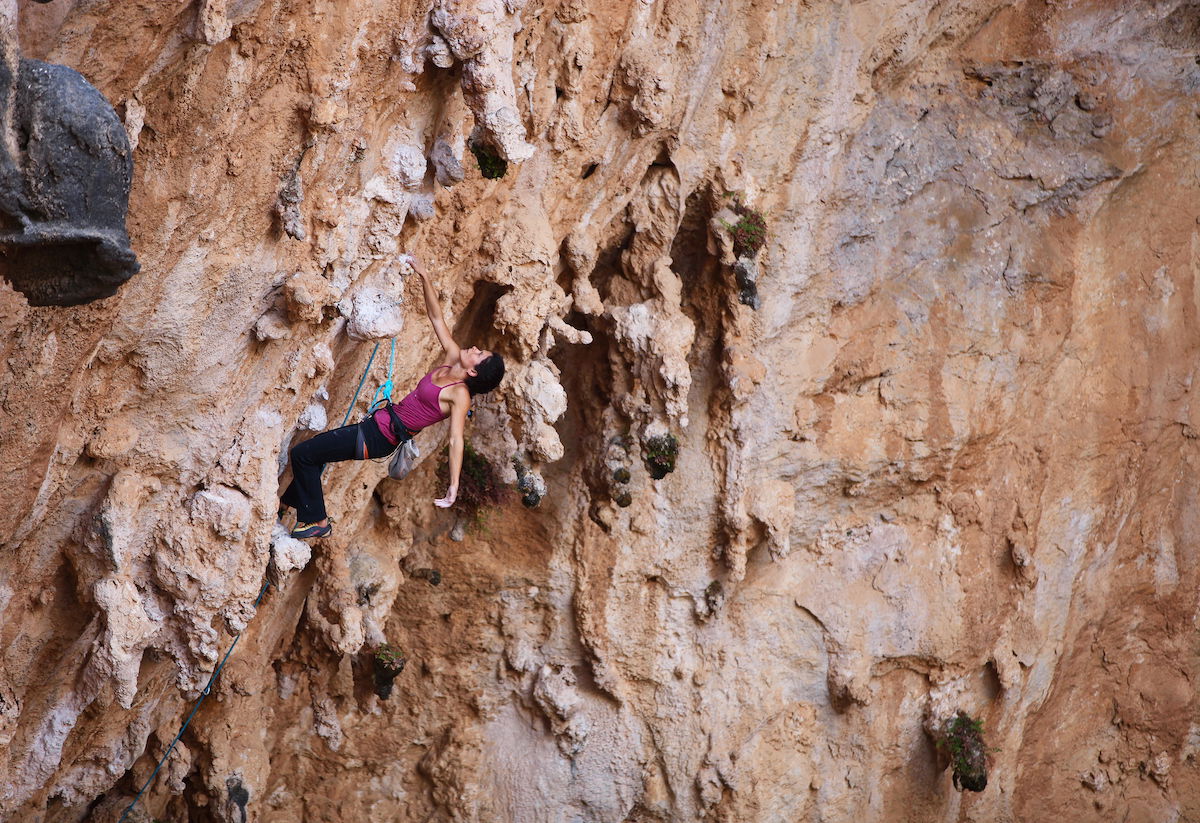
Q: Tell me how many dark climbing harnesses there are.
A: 1